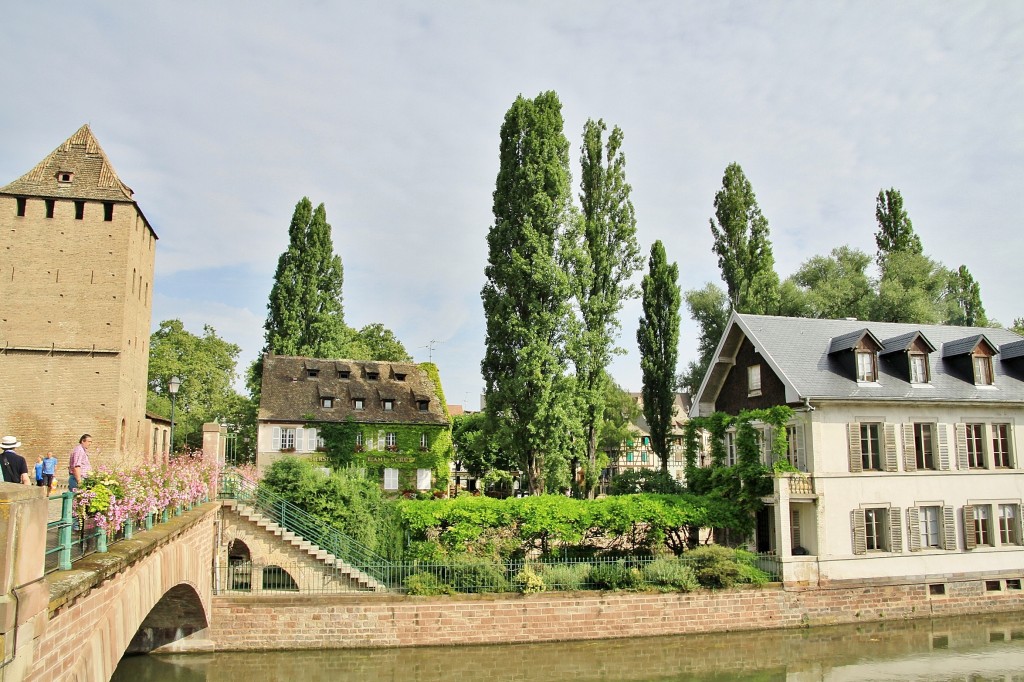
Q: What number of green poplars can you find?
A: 7